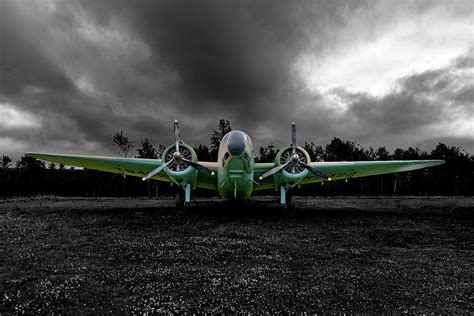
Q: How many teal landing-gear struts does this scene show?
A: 2